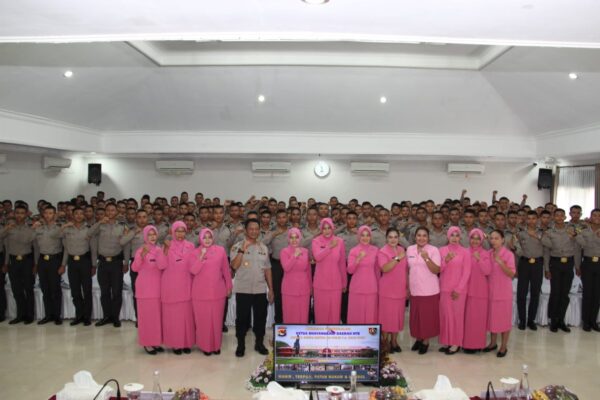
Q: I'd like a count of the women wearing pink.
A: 11